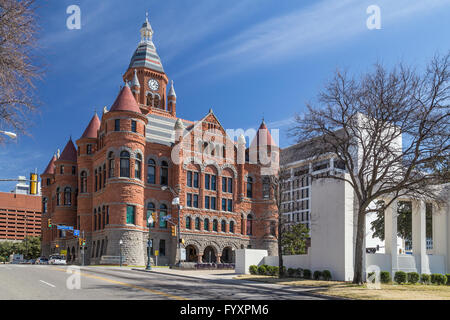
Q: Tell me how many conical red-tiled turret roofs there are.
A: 5